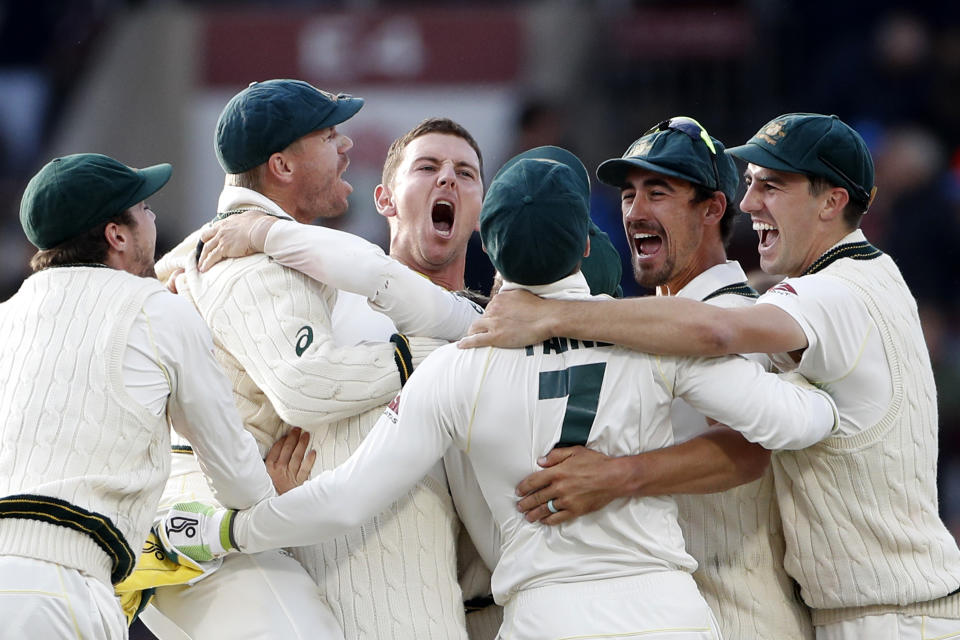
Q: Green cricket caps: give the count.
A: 6